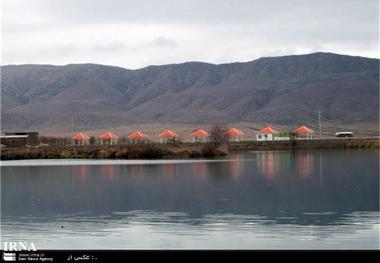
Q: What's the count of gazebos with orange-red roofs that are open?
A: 7